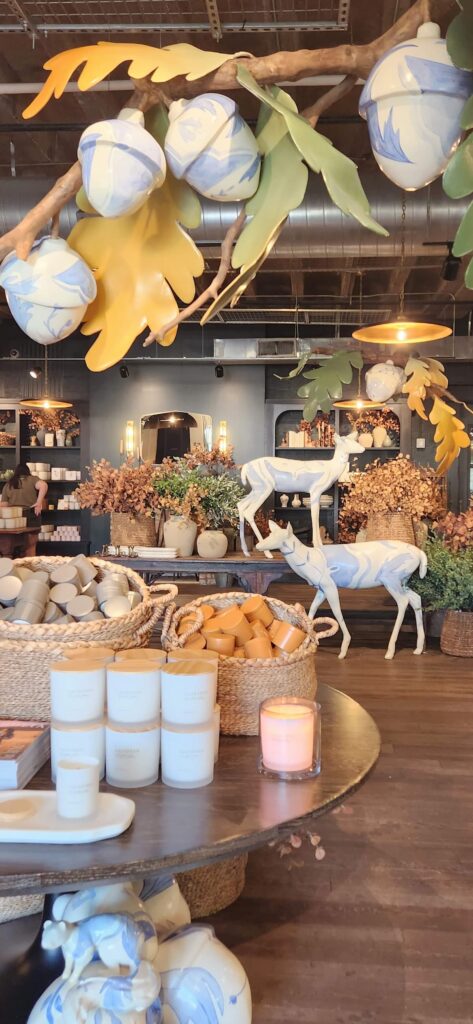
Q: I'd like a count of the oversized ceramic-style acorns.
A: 5